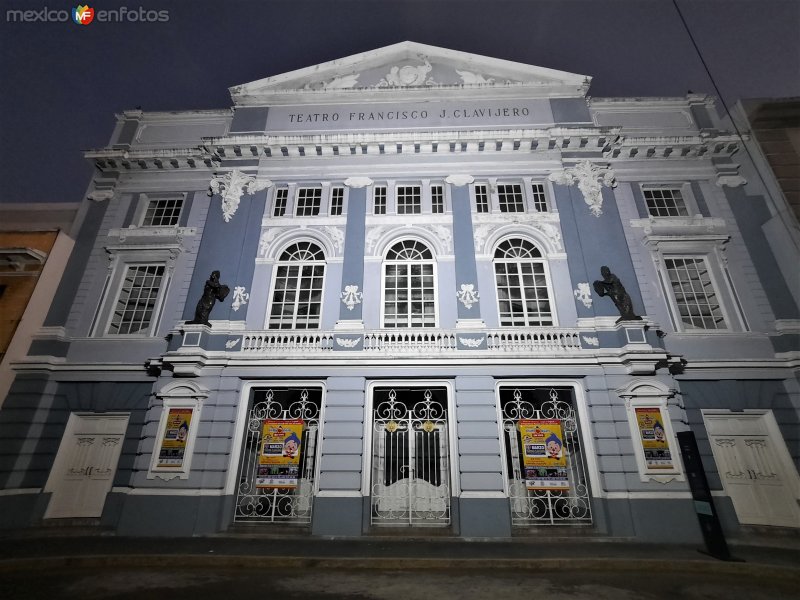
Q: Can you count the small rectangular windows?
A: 11